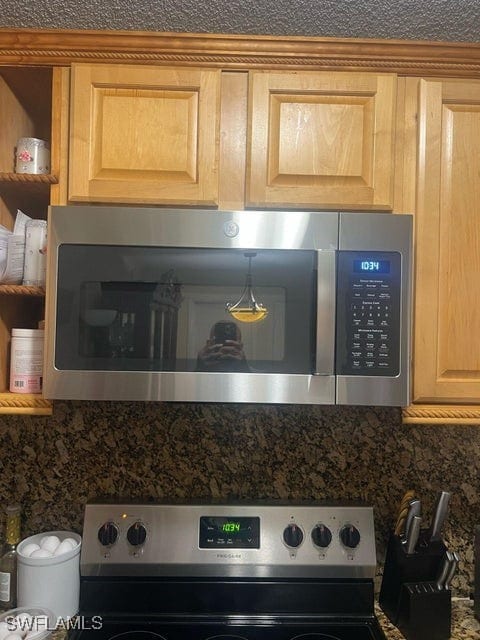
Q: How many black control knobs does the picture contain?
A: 5